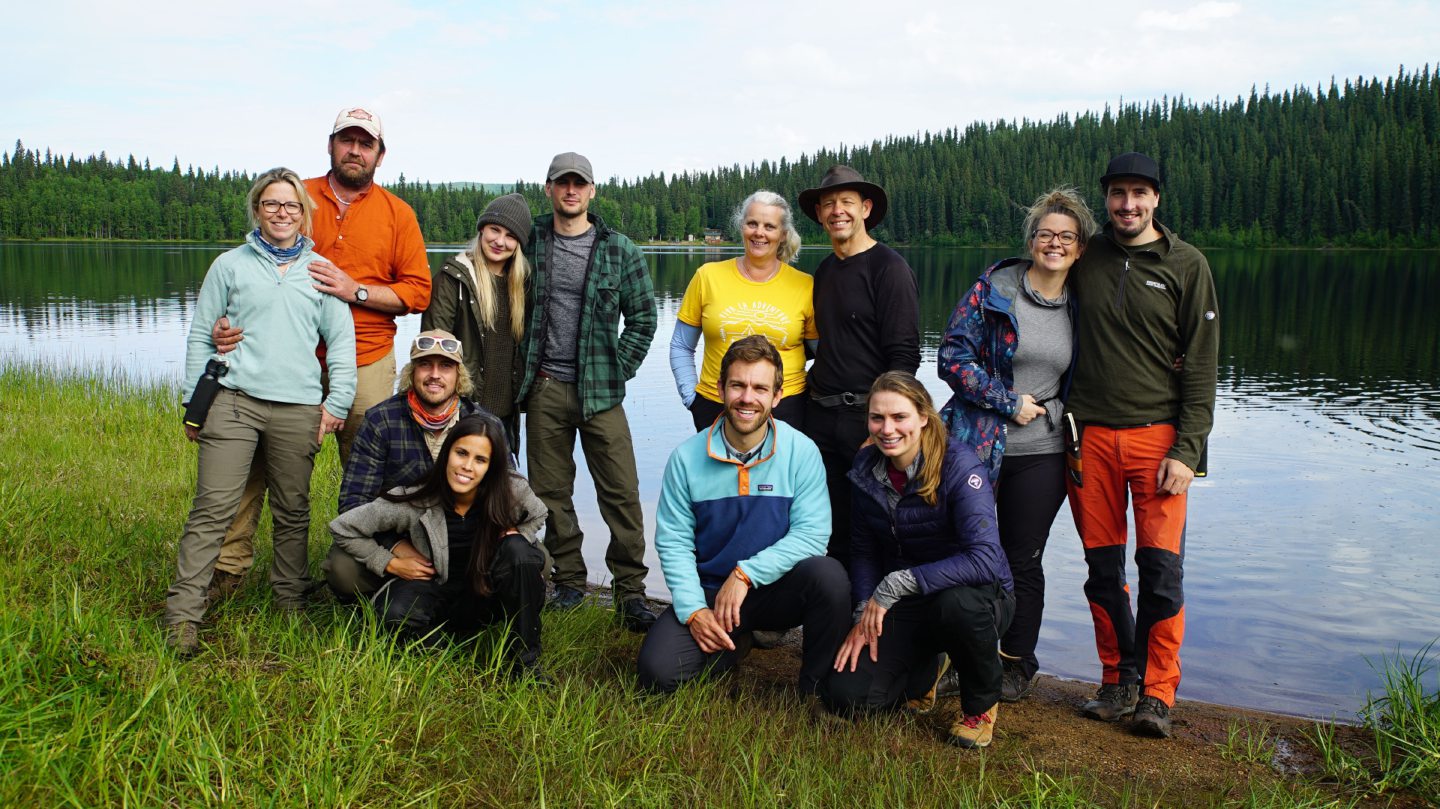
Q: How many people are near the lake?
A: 12